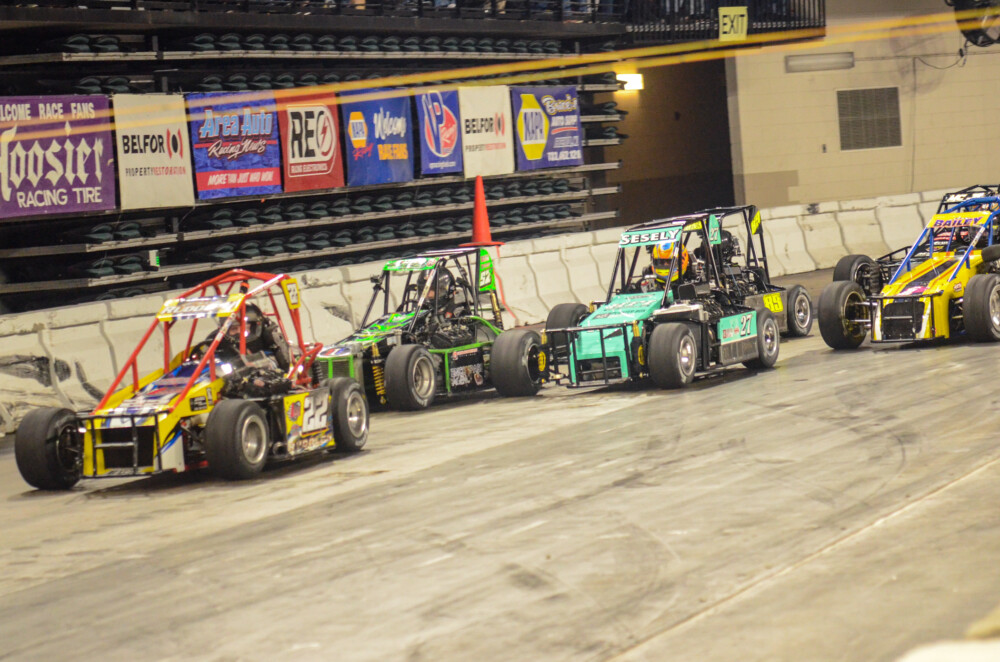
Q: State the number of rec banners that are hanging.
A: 1